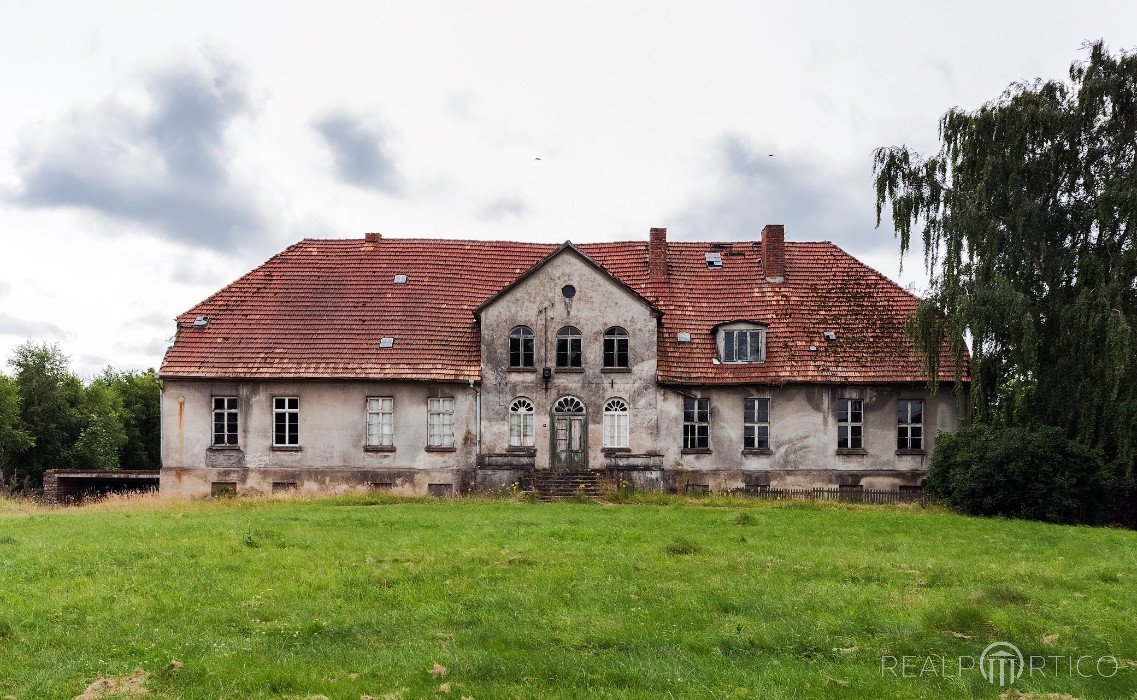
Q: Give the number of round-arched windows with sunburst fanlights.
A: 2